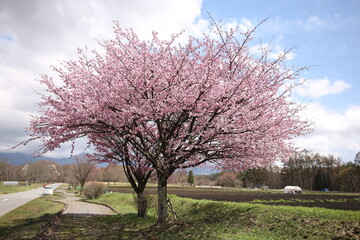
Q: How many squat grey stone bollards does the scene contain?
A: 0